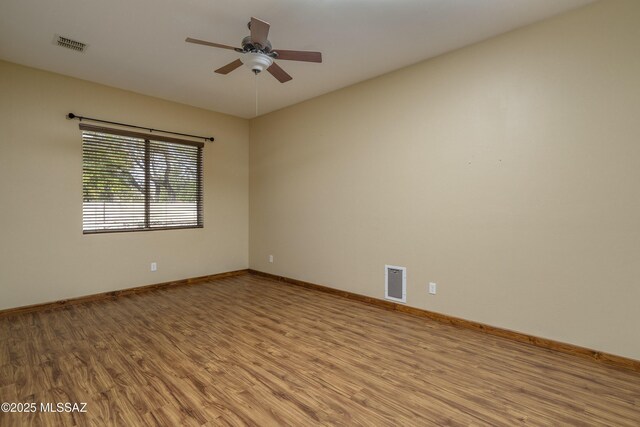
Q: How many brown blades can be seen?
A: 5